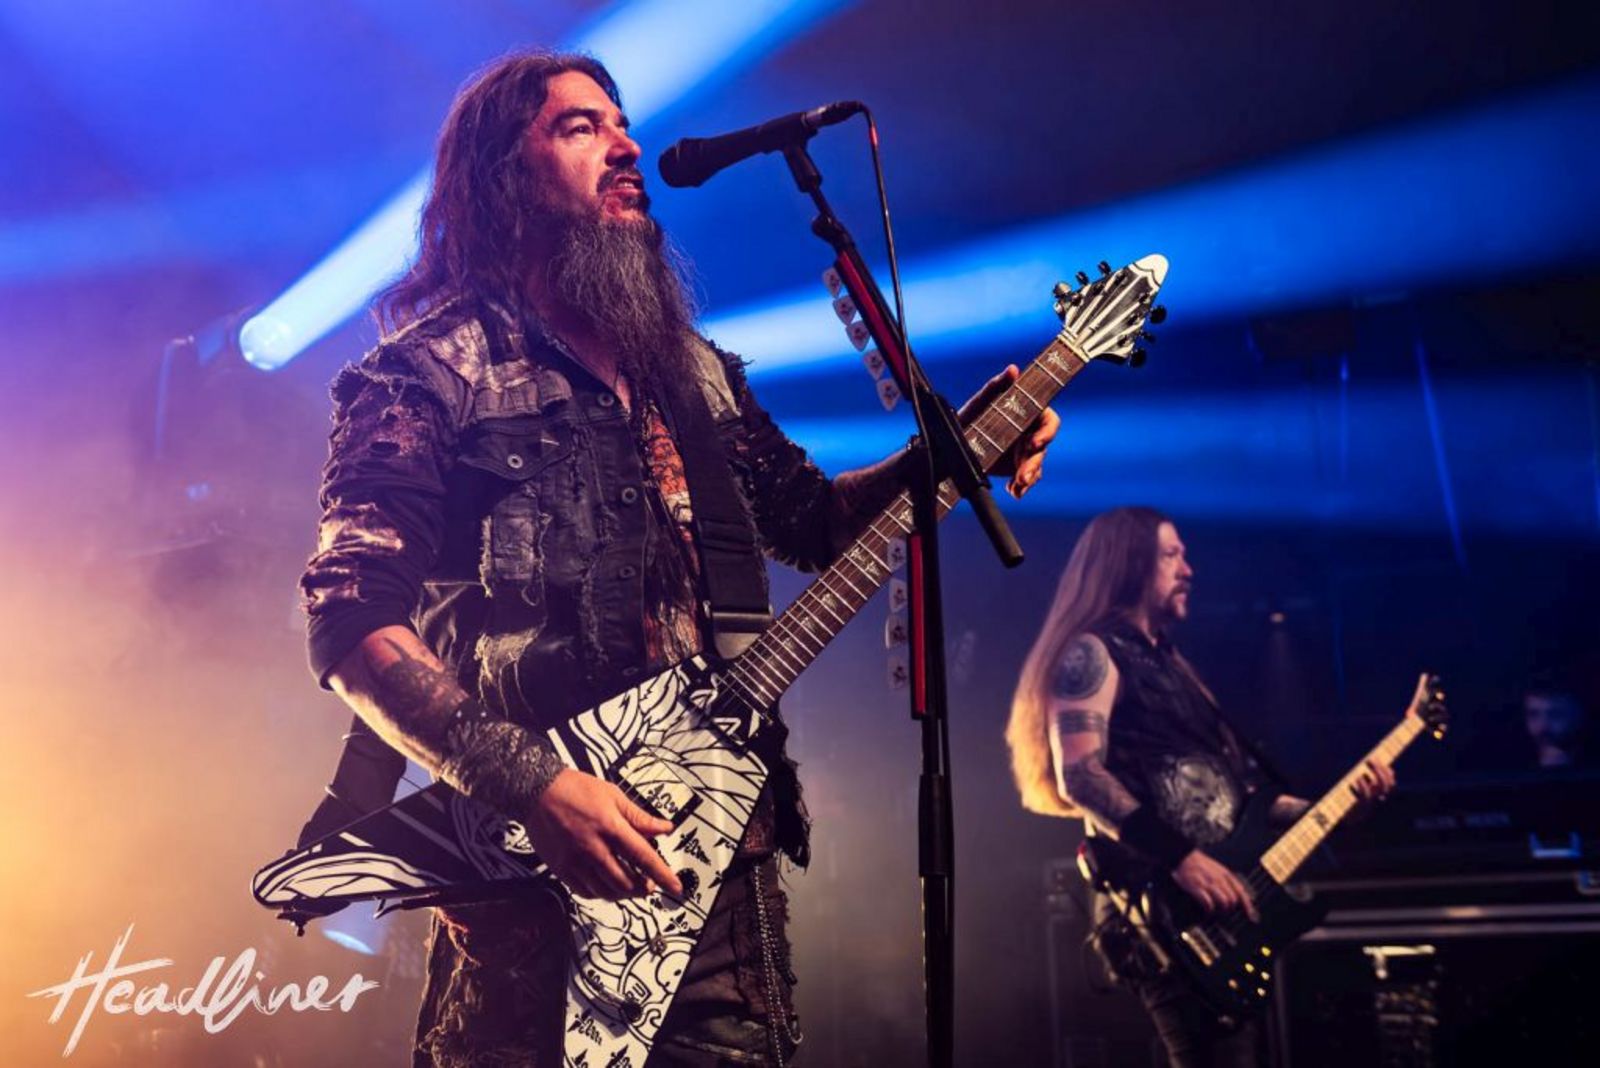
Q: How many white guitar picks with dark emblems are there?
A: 9